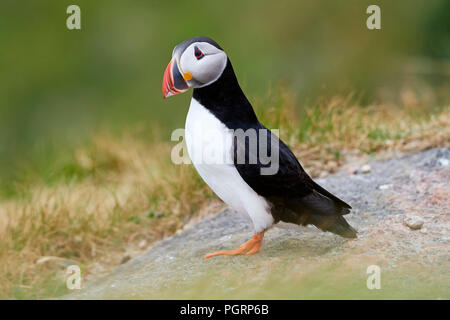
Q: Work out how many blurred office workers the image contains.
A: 0